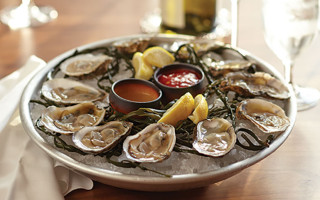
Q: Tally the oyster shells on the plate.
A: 11